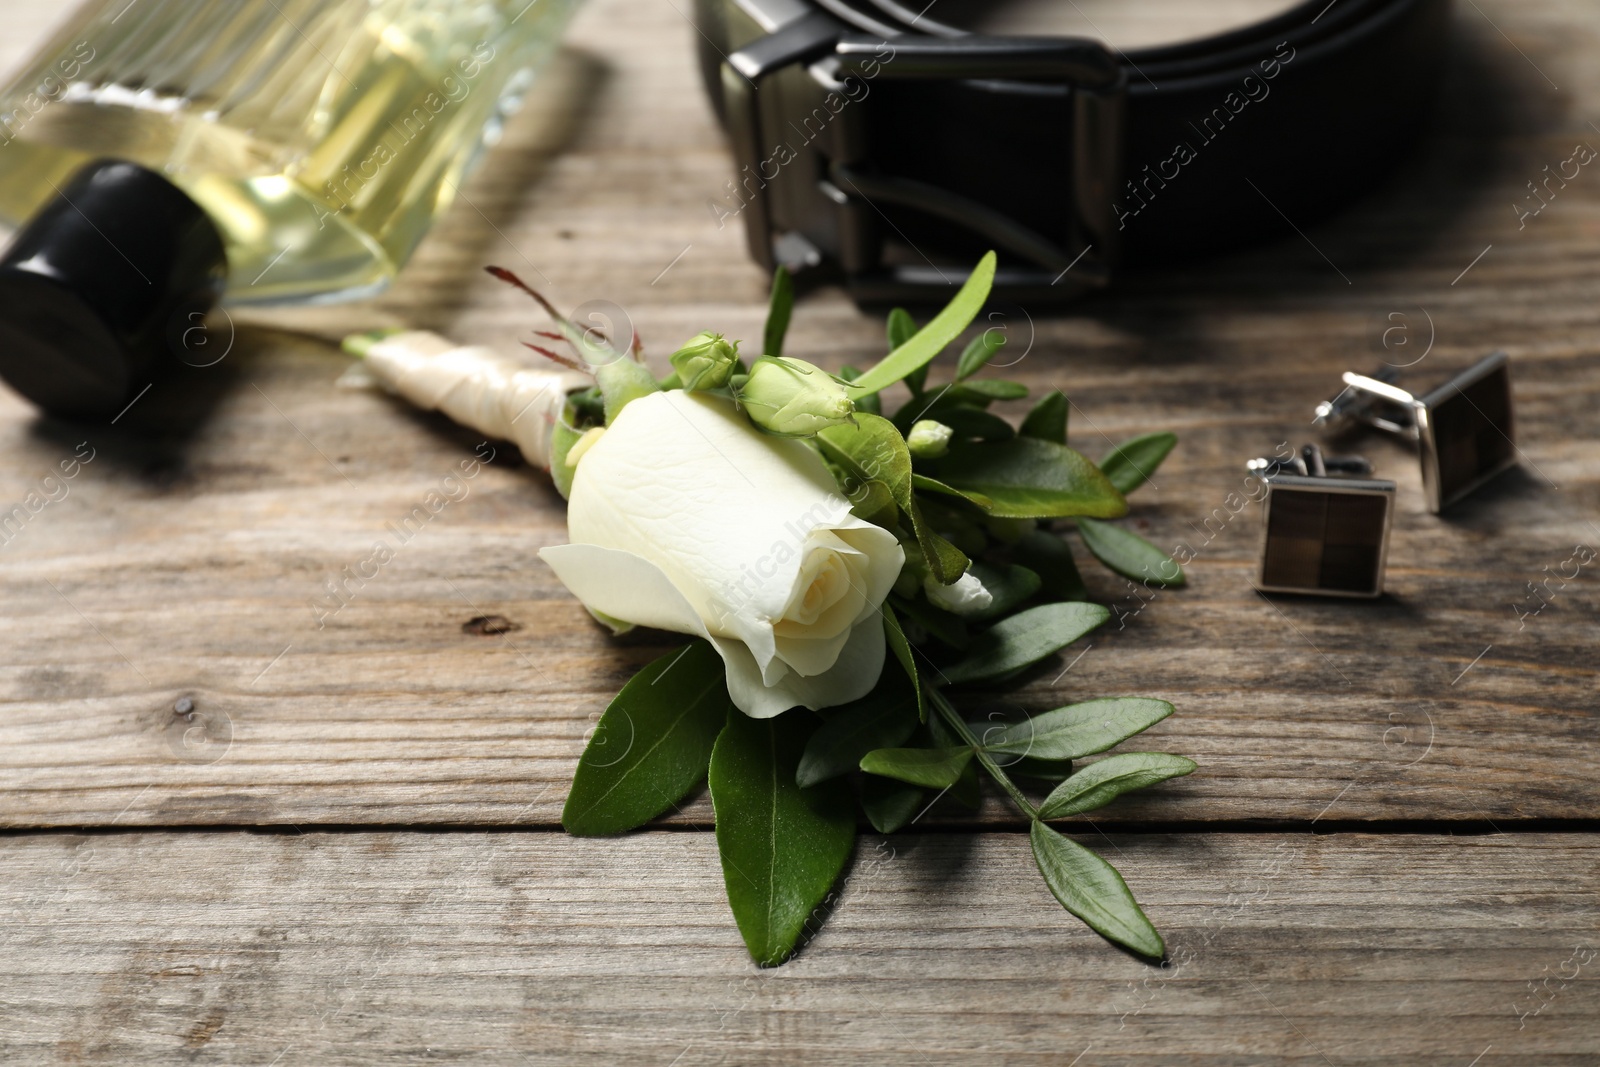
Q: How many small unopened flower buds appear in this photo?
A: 4